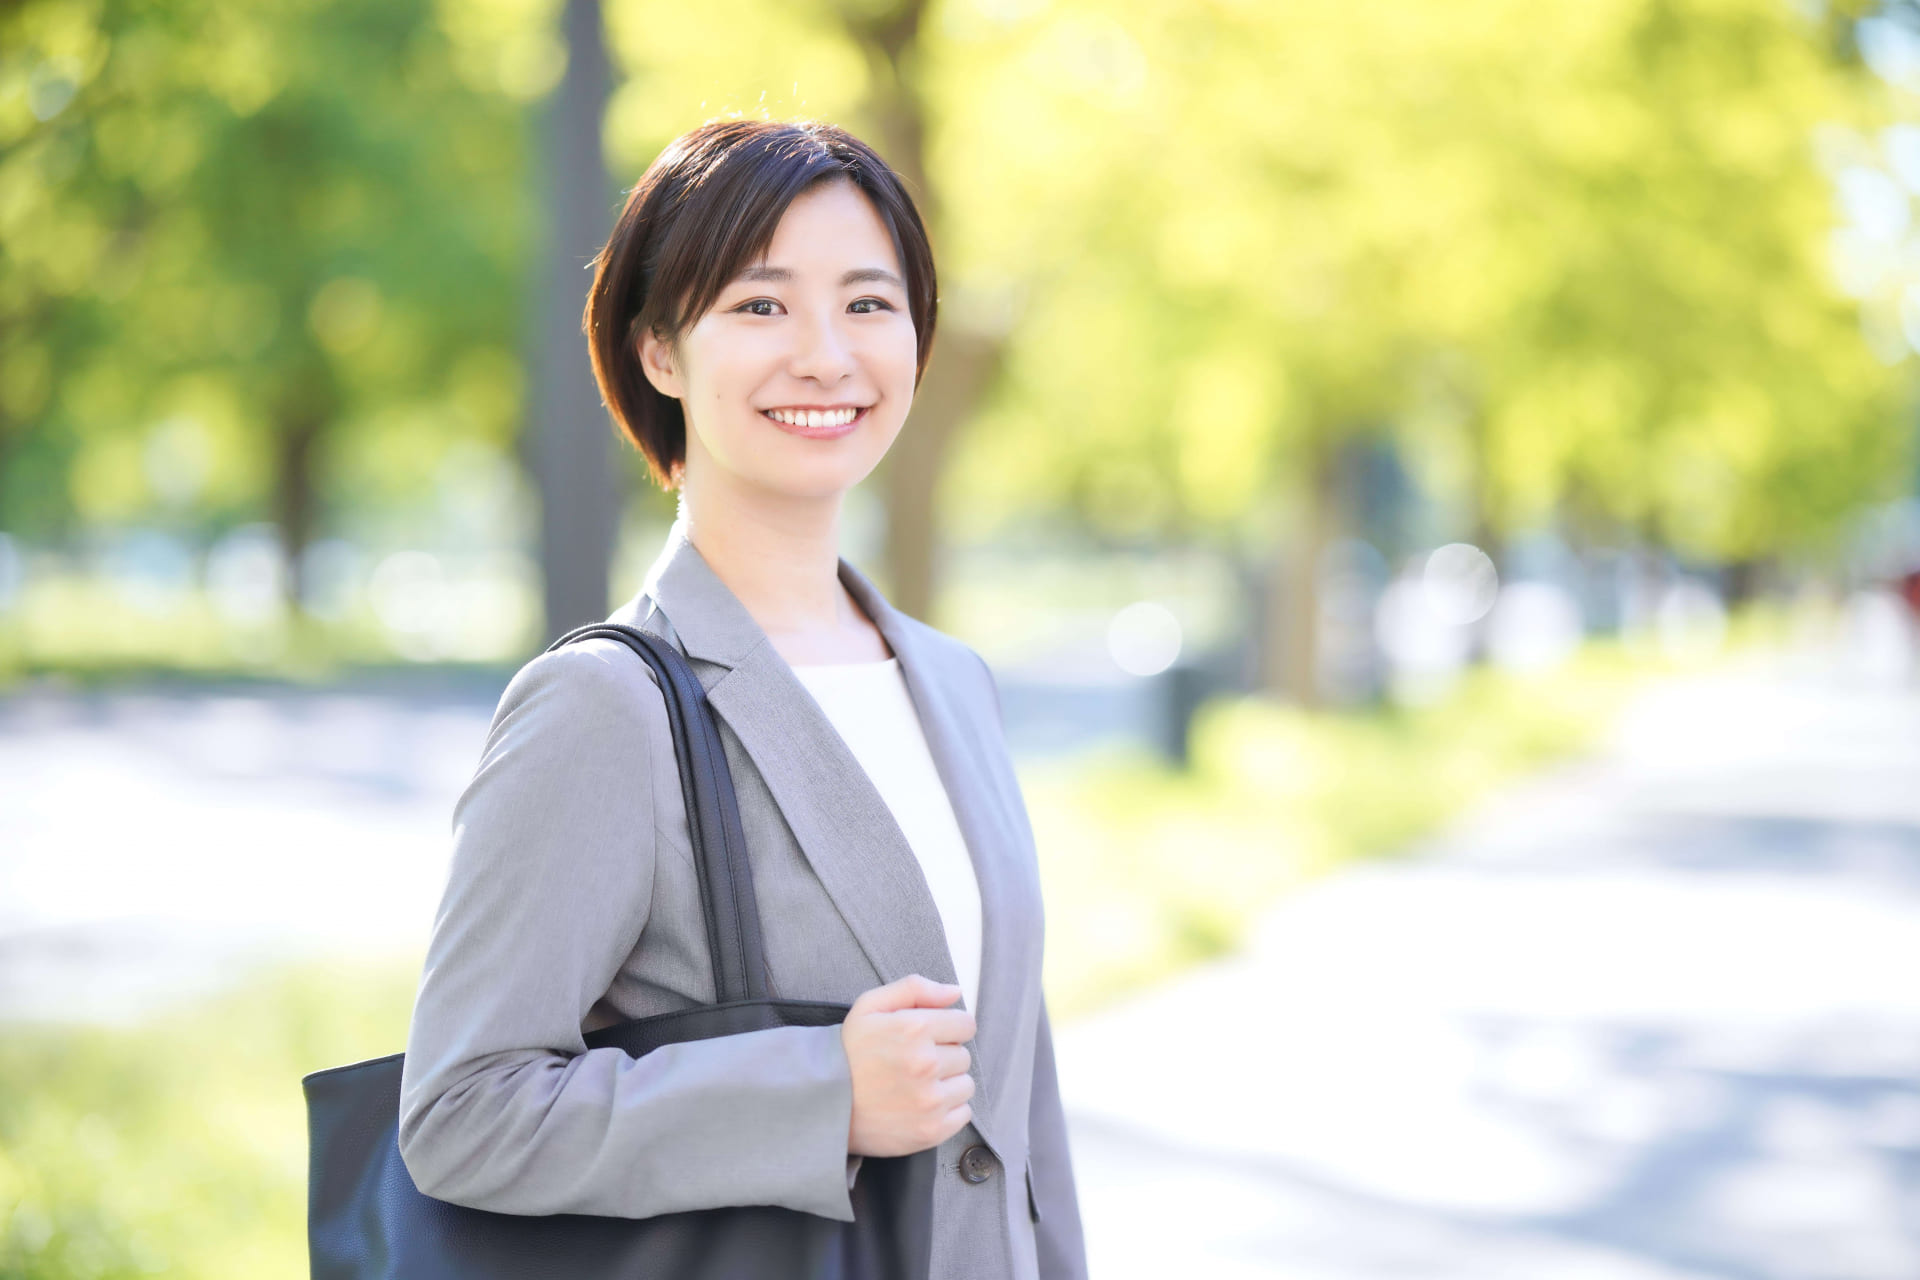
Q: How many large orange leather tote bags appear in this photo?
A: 0